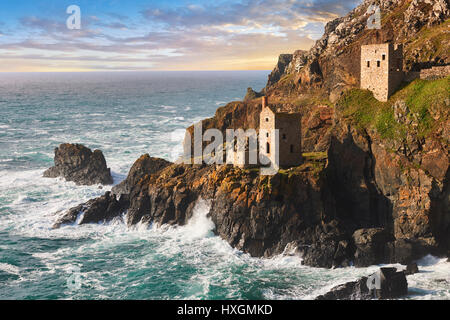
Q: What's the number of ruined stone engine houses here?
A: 2